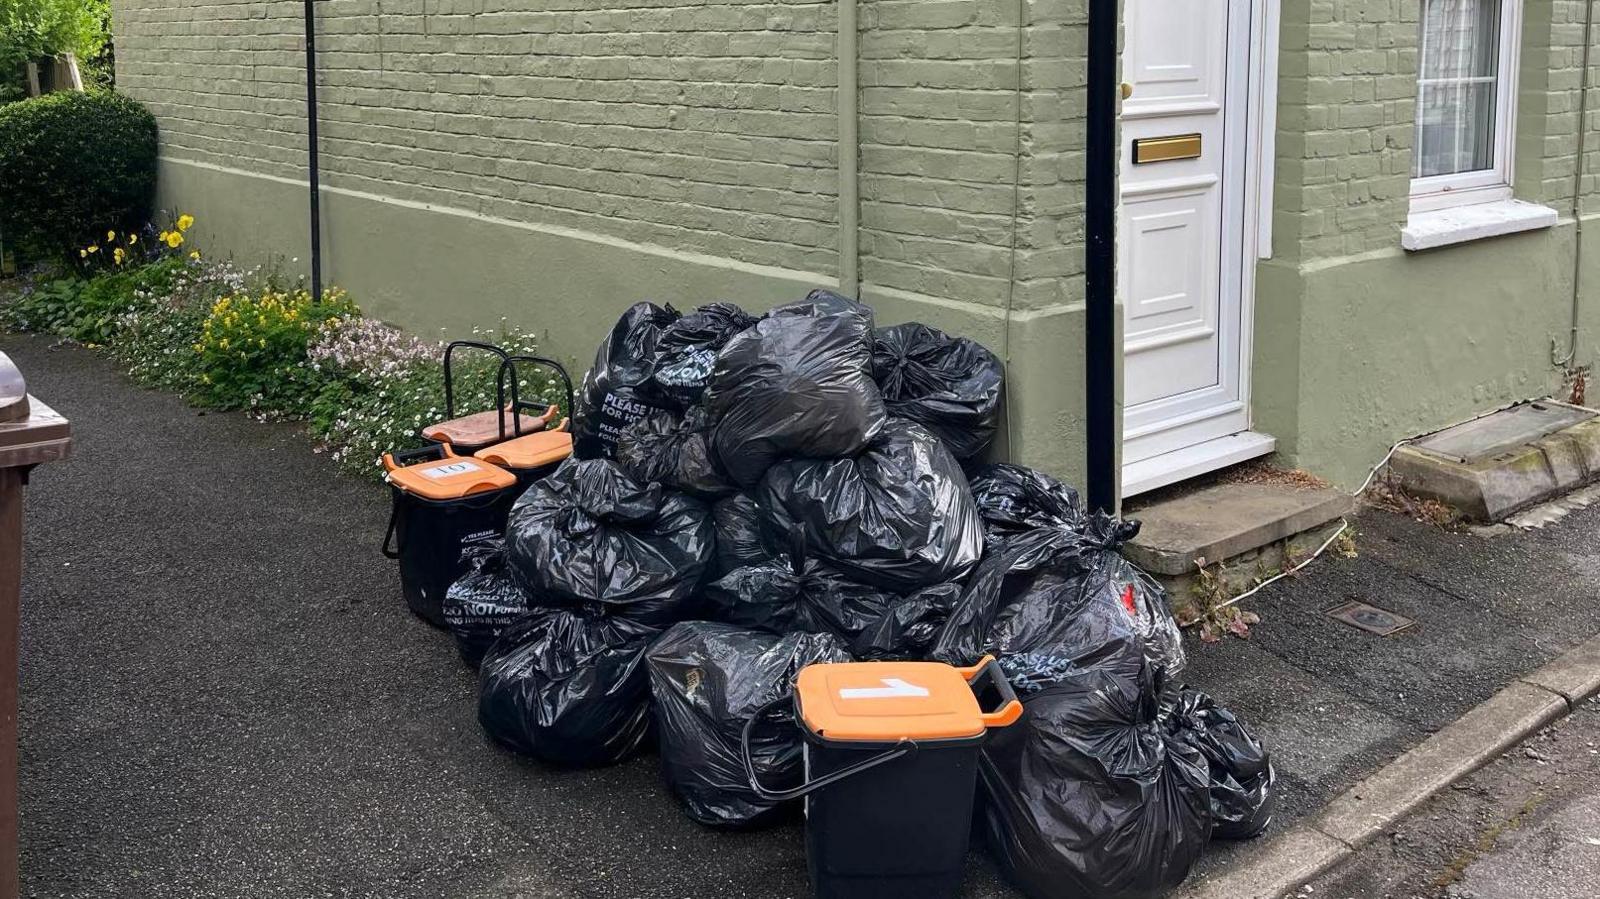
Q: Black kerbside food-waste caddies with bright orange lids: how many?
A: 4